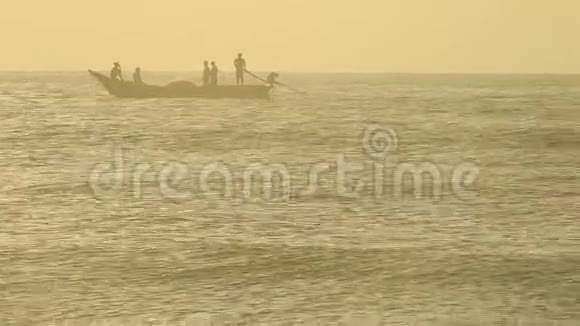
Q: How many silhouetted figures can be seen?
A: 5